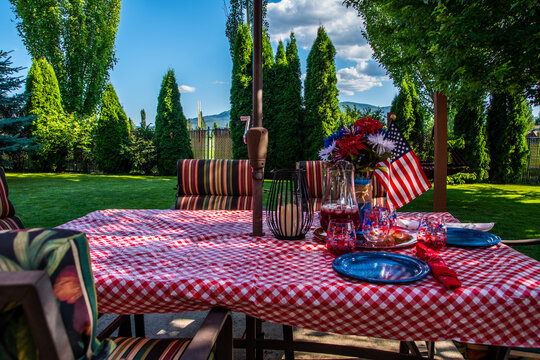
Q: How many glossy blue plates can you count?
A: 2